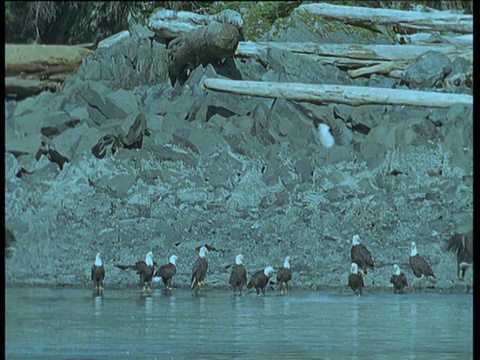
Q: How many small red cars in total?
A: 0